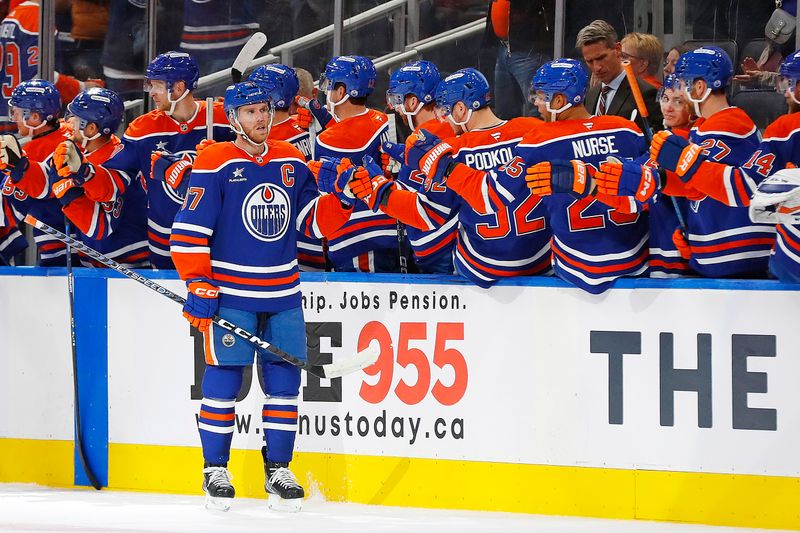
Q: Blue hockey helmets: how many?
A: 12